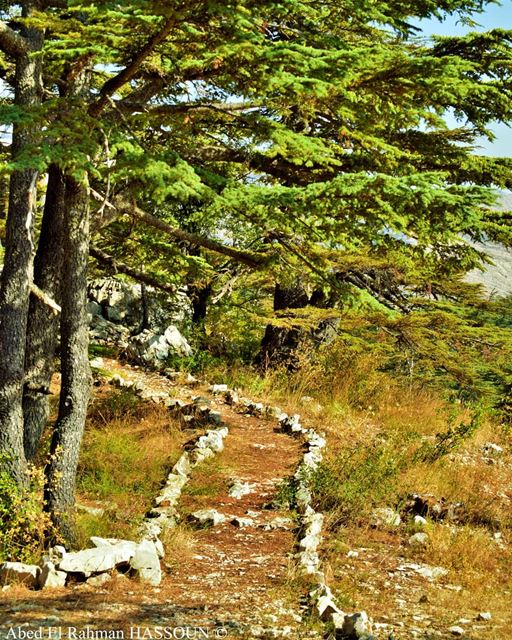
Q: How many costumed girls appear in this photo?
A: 0